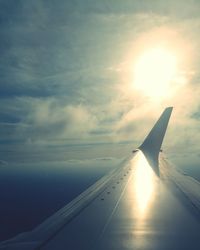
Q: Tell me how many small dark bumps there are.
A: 8